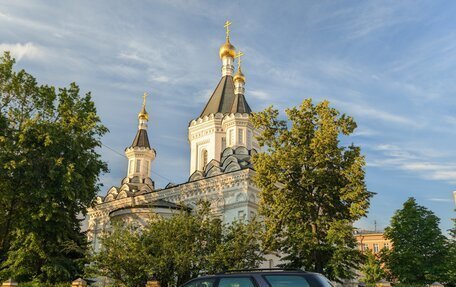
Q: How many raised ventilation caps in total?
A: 0